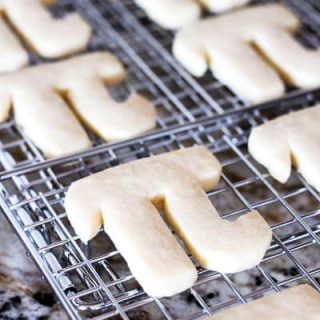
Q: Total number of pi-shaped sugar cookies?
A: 7